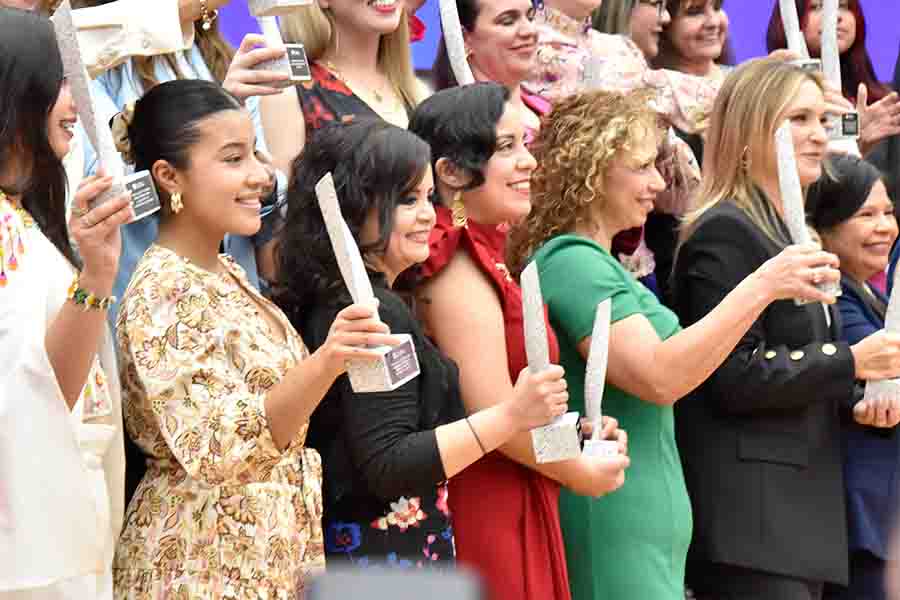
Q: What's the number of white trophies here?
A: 11